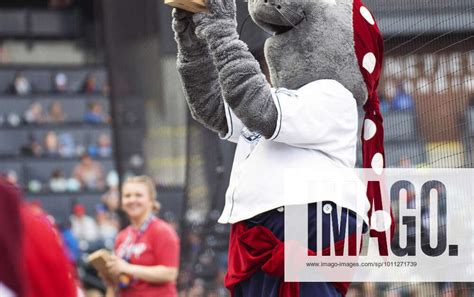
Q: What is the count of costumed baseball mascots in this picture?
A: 1